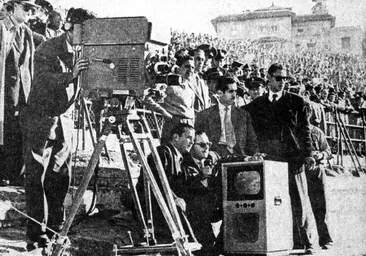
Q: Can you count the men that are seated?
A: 2